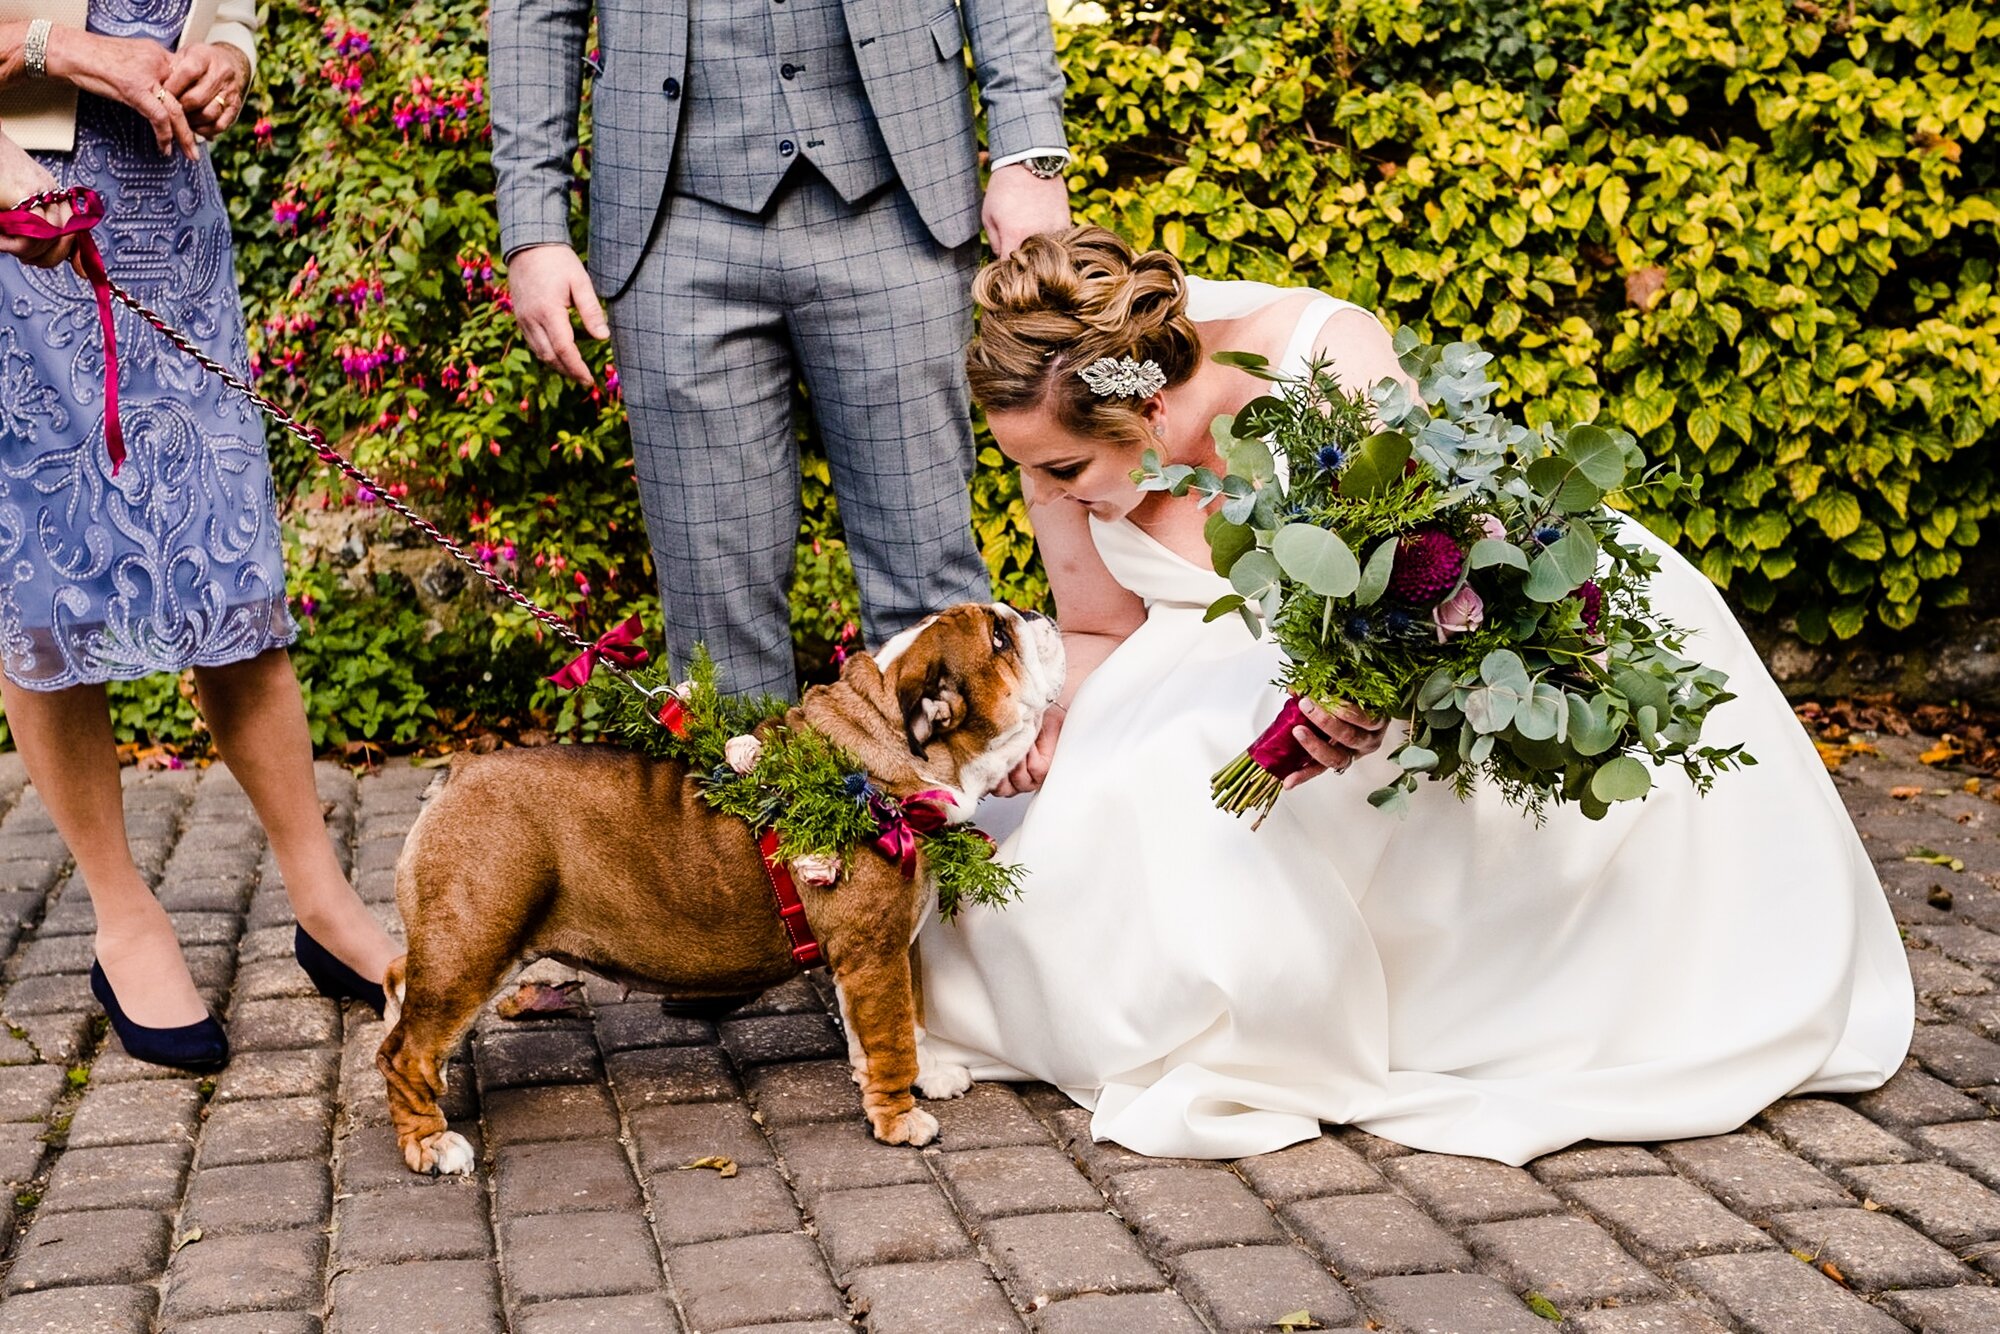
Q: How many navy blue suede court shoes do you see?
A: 2